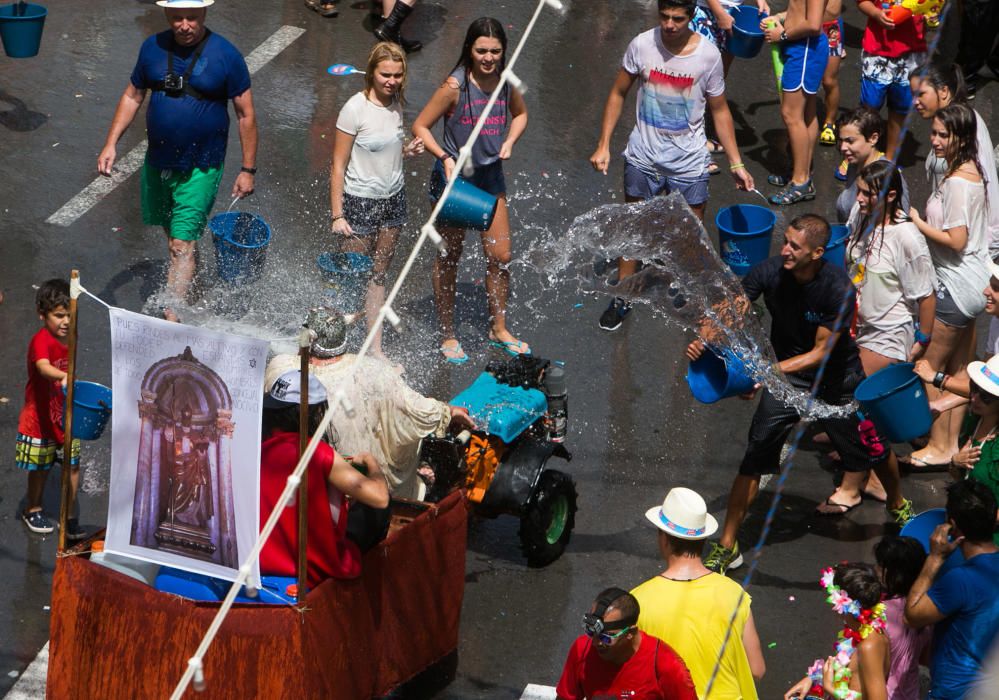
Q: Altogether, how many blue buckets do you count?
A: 11